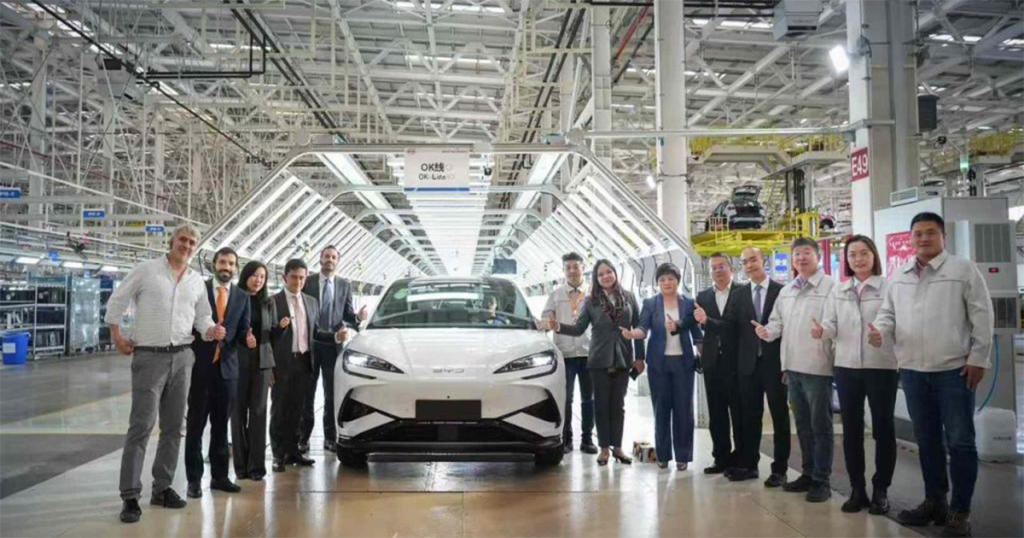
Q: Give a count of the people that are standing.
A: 13